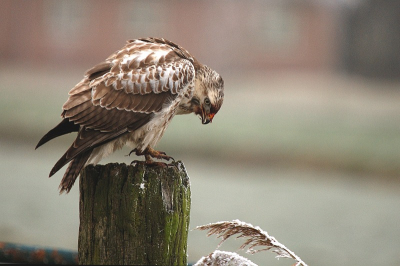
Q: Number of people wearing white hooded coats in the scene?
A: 0